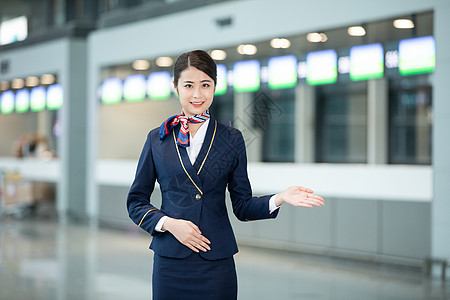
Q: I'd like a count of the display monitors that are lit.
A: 13